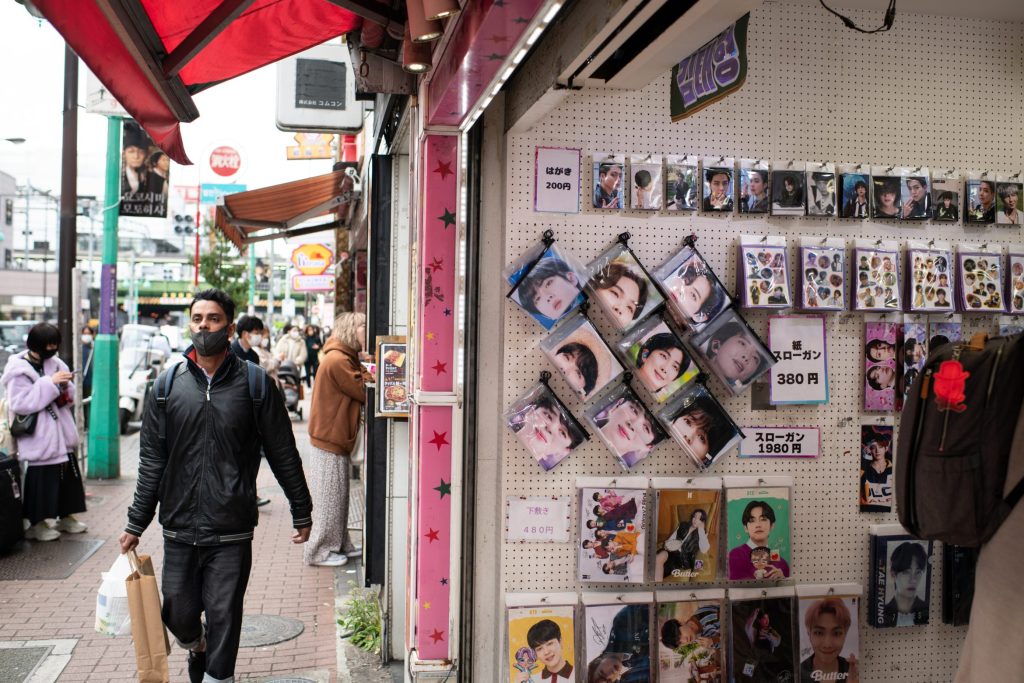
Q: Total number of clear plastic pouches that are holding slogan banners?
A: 9